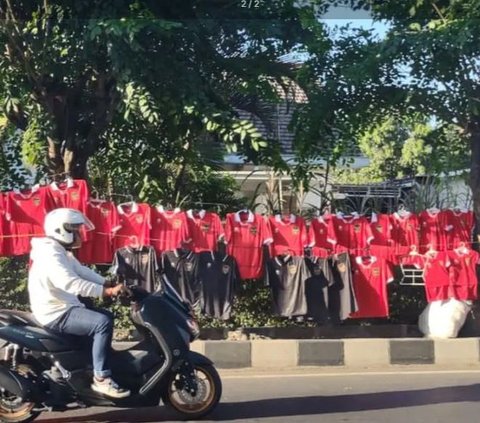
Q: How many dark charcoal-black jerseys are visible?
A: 6